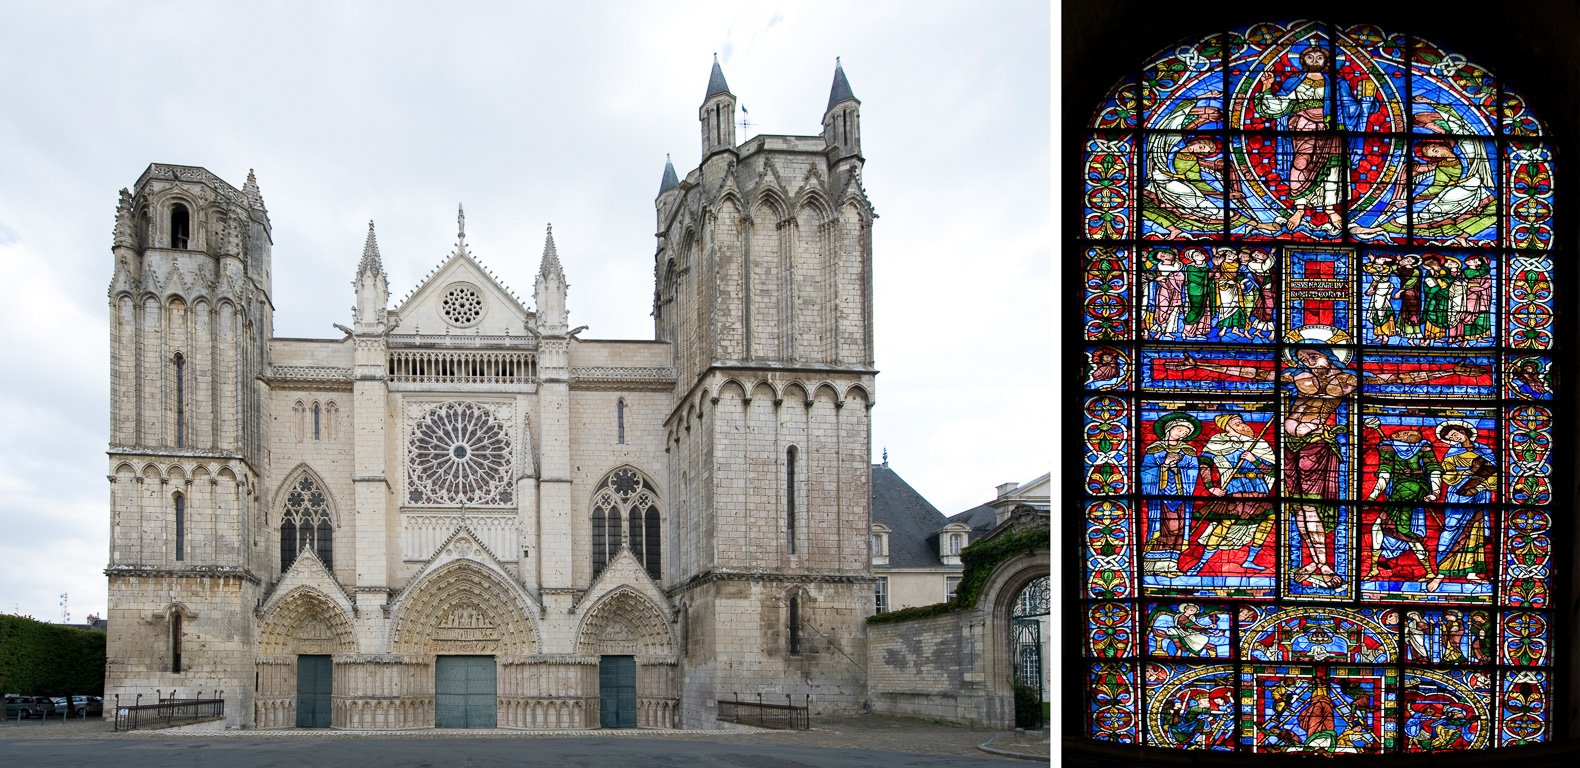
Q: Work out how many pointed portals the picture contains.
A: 3